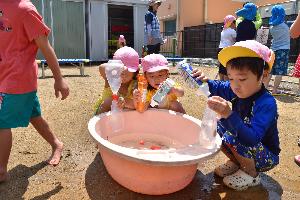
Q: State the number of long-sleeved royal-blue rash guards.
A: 1